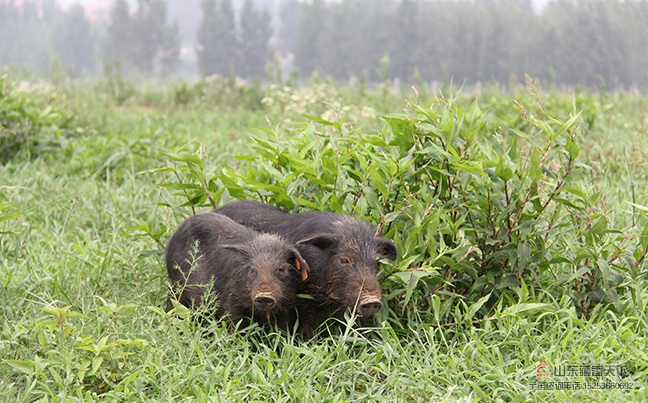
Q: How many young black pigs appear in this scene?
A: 2